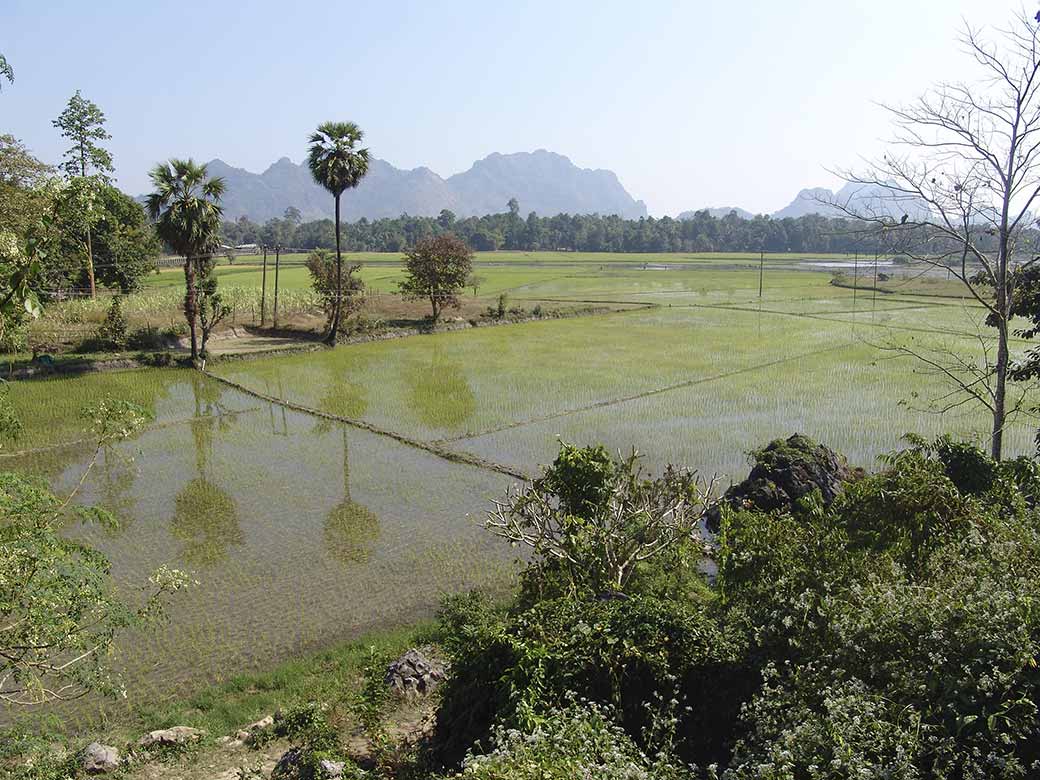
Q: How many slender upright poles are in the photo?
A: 5